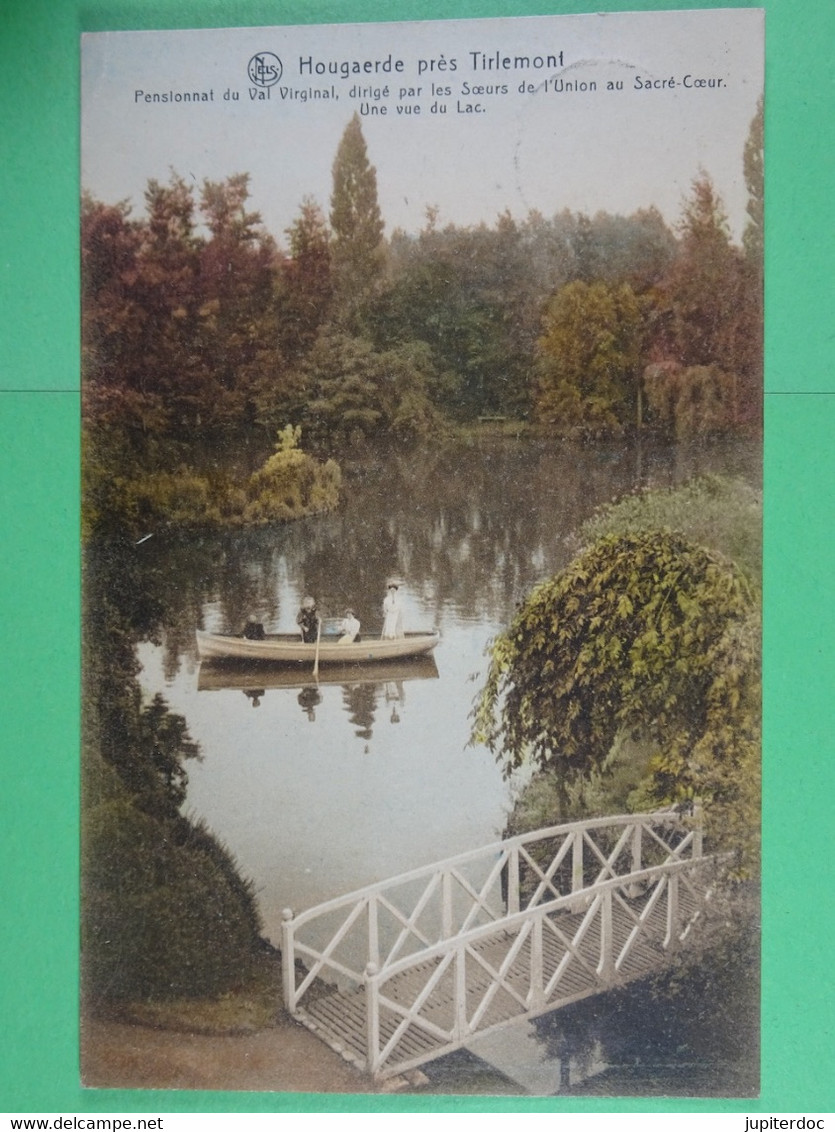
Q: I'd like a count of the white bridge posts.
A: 12